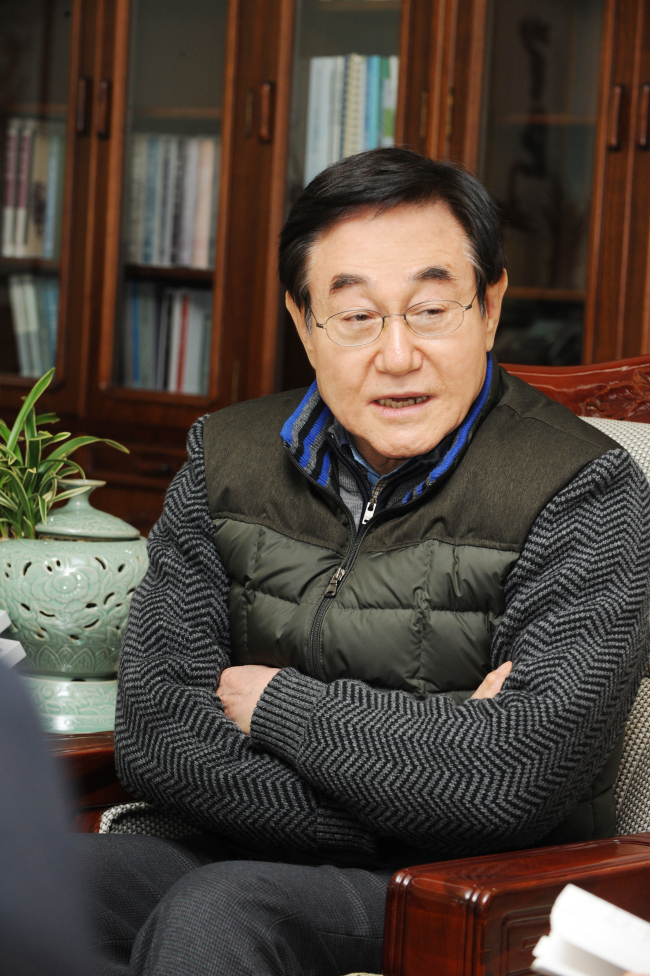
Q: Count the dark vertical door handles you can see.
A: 5